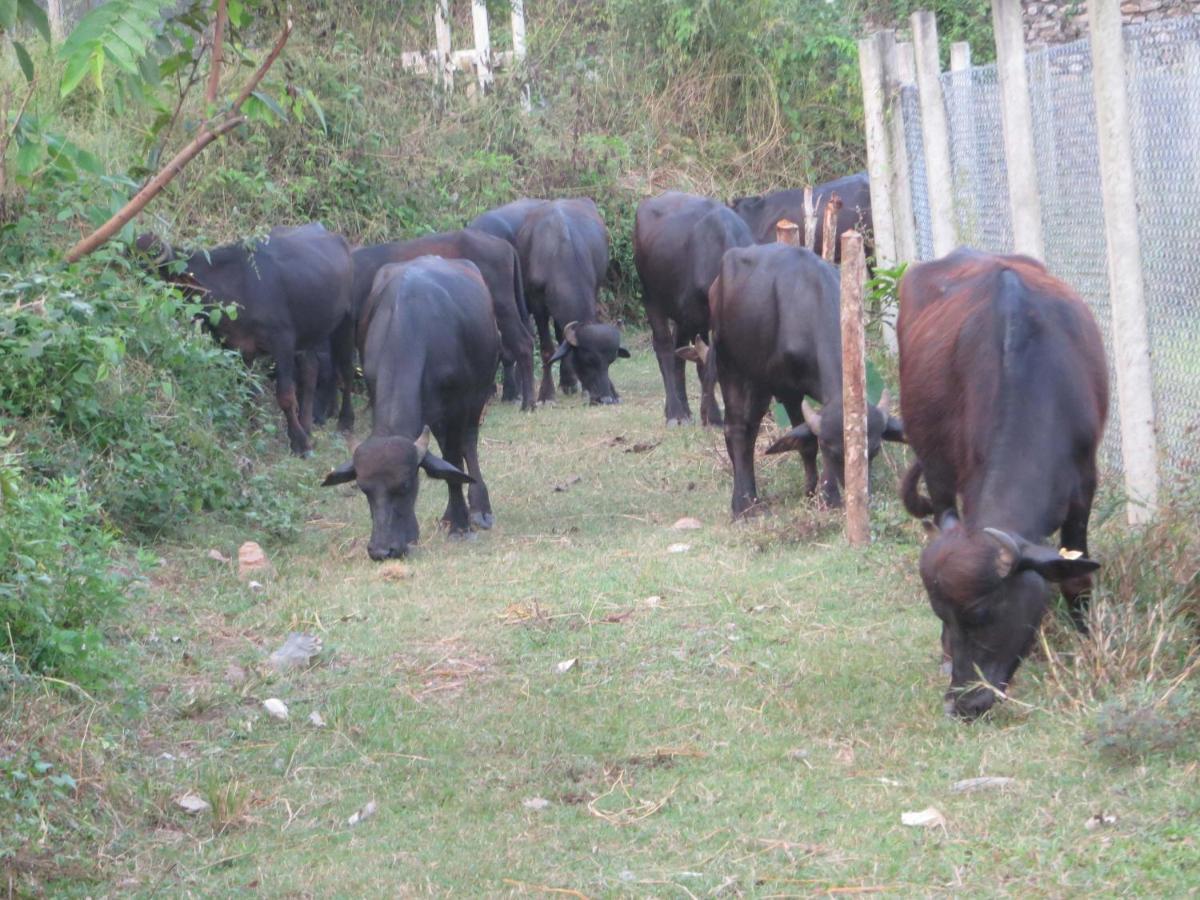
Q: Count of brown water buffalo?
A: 1